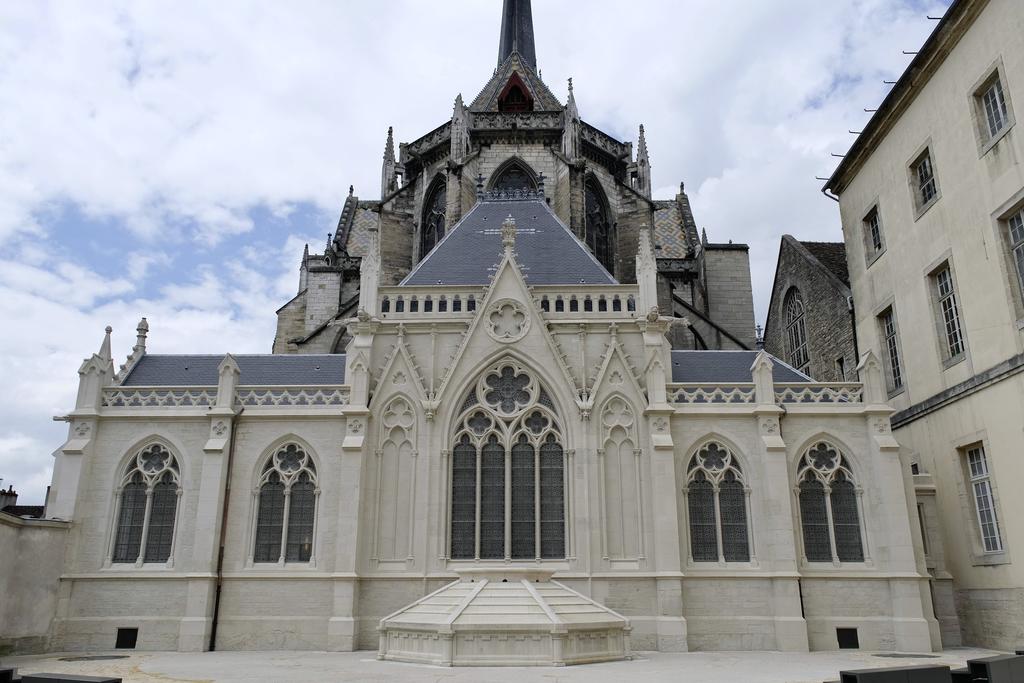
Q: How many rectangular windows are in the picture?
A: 7